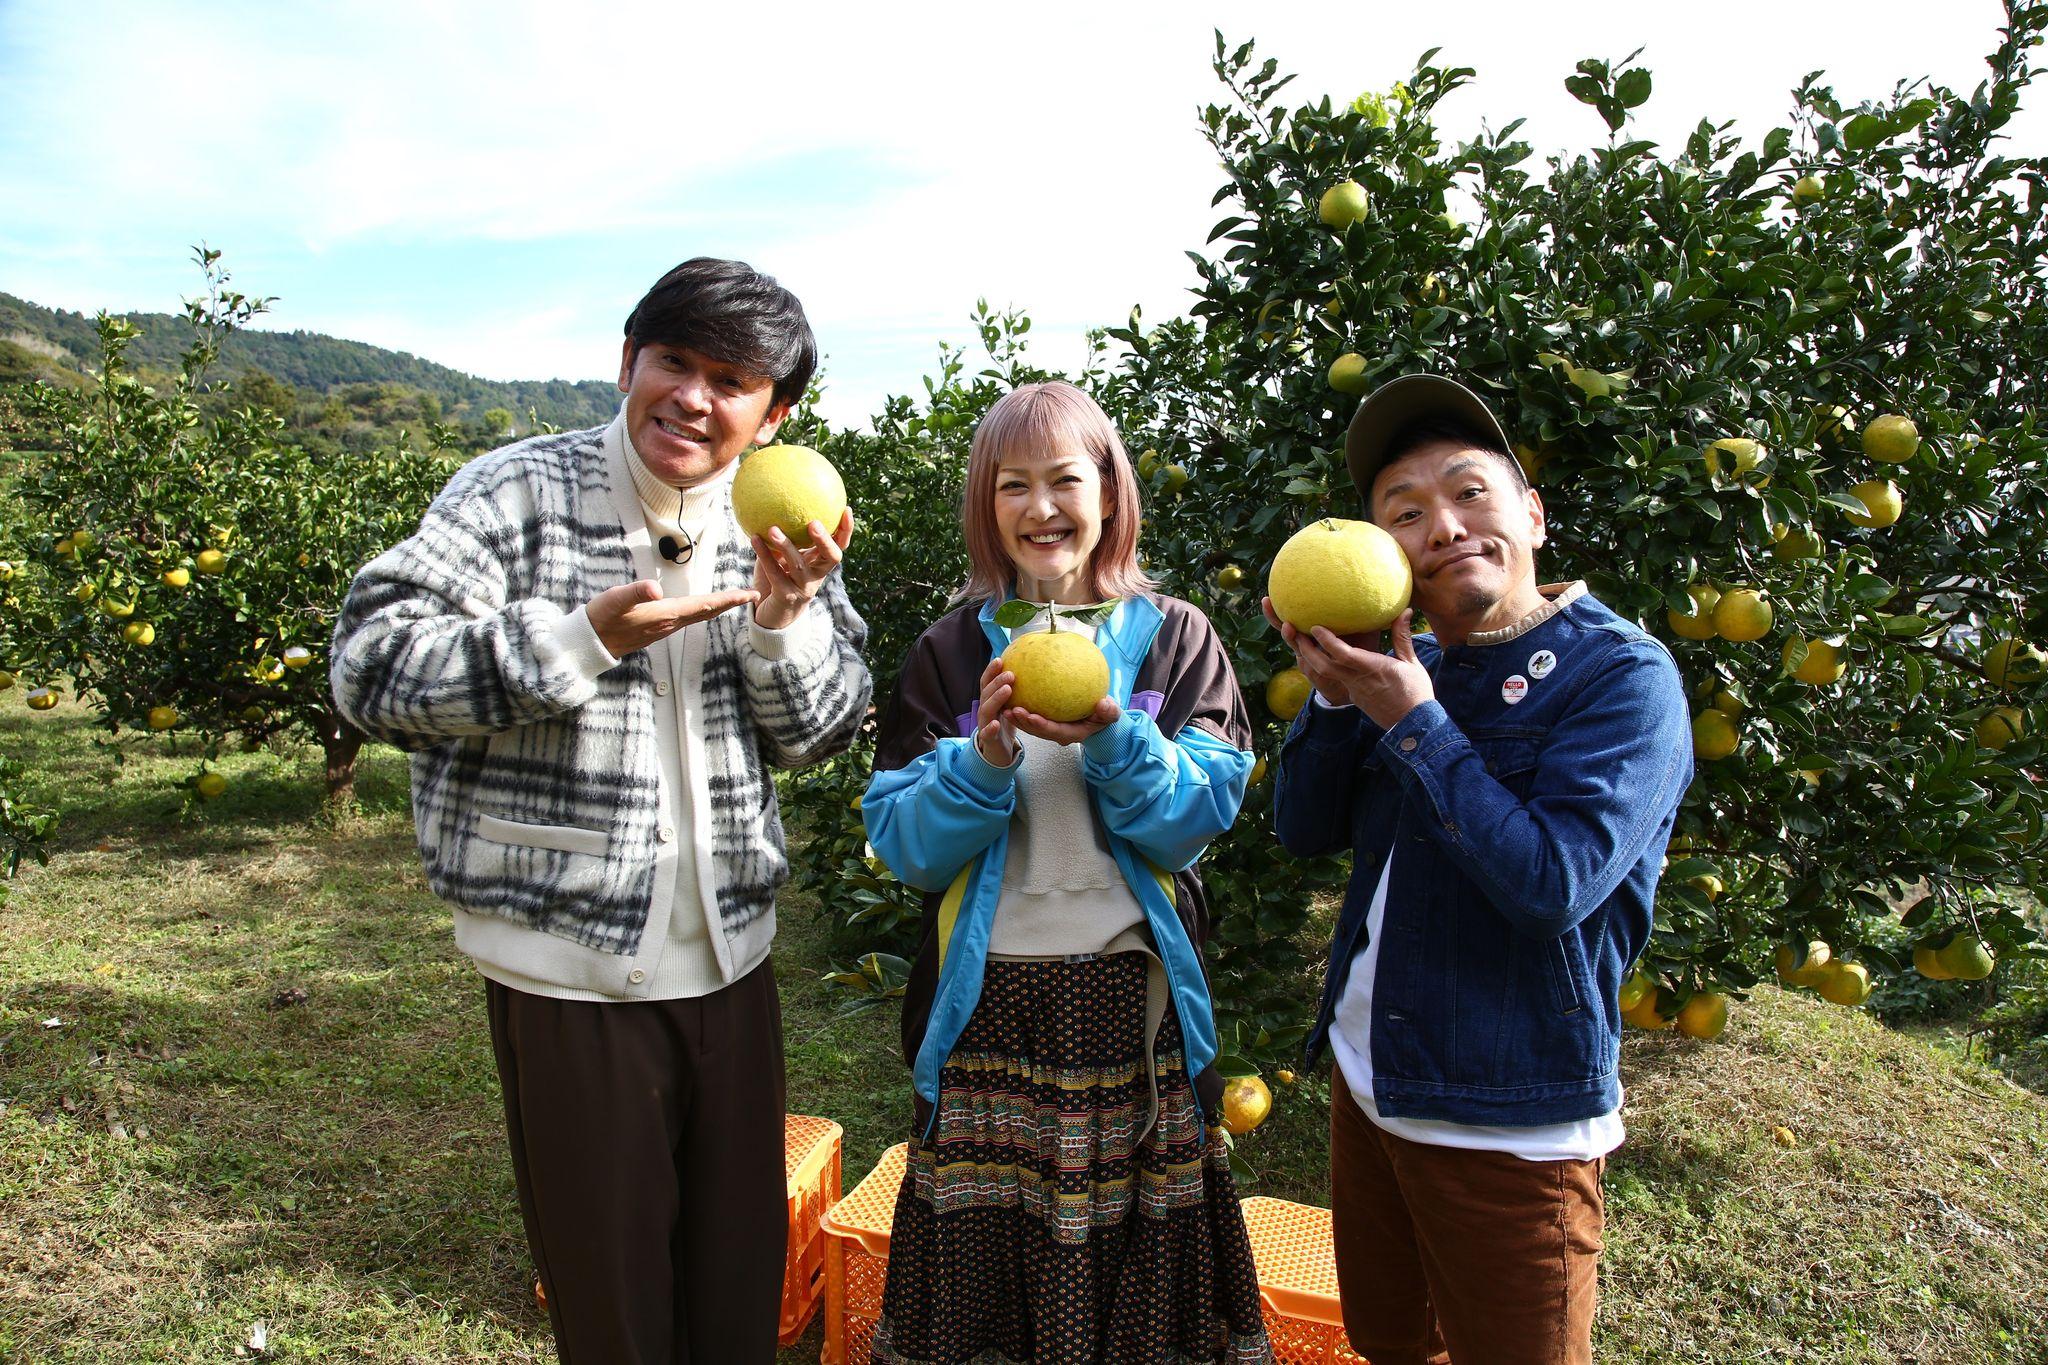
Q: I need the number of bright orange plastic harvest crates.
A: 3